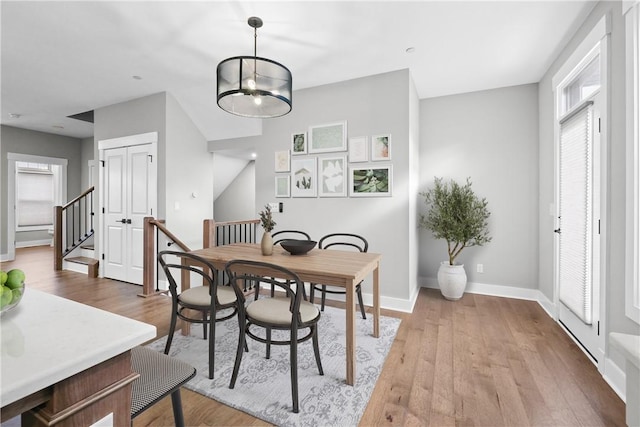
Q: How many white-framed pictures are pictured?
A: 9